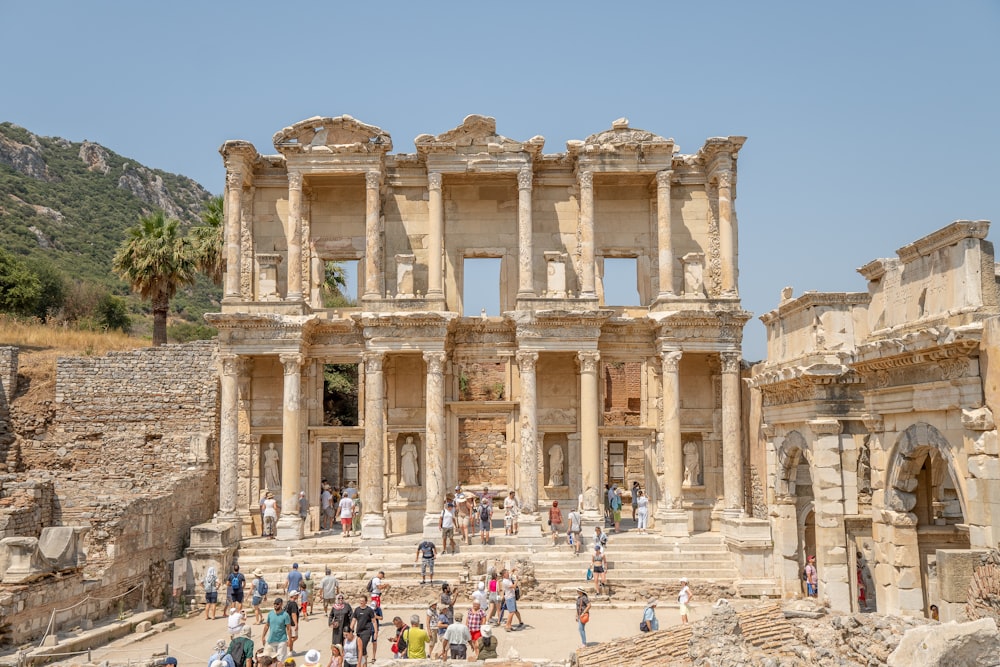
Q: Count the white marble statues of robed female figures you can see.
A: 4